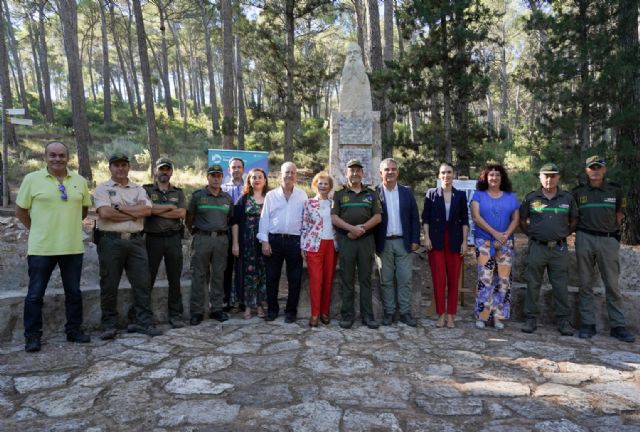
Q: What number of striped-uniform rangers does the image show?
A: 5